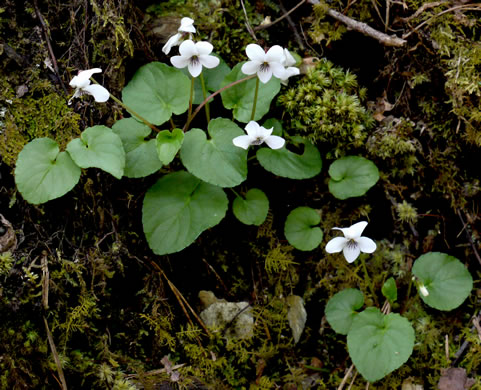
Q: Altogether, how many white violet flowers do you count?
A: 7